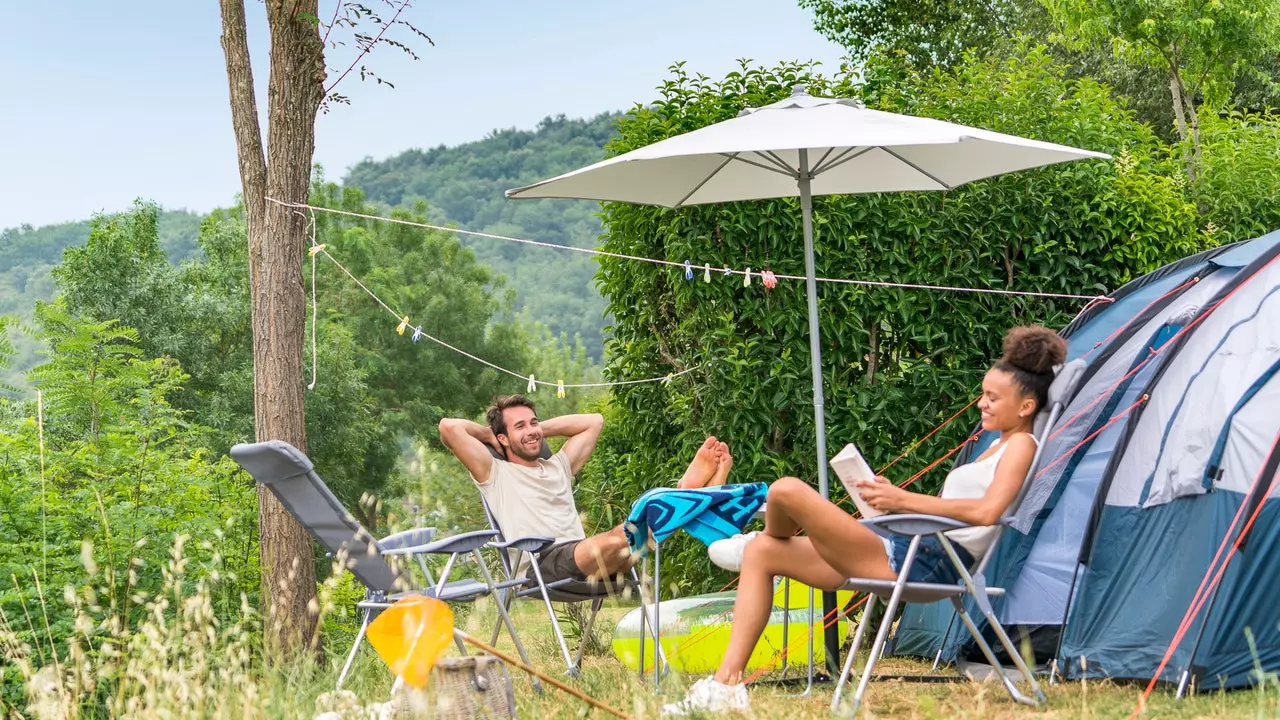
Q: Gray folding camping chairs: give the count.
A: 3